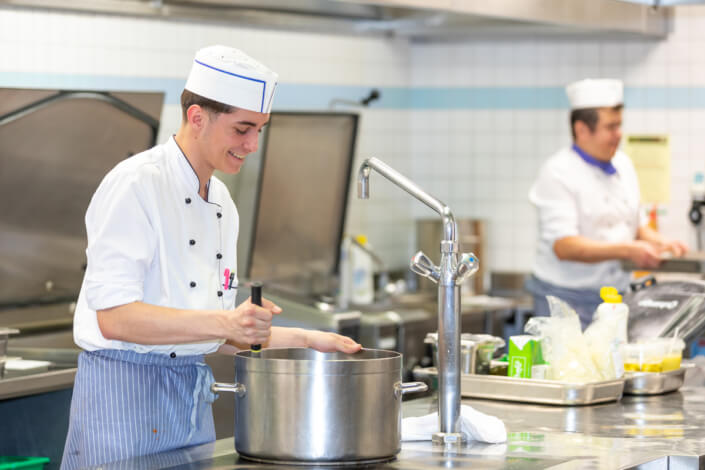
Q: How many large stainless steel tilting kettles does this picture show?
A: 2